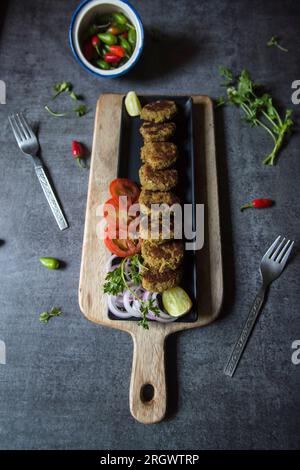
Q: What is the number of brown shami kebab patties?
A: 8